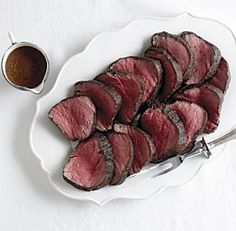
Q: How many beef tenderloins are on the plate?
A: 14